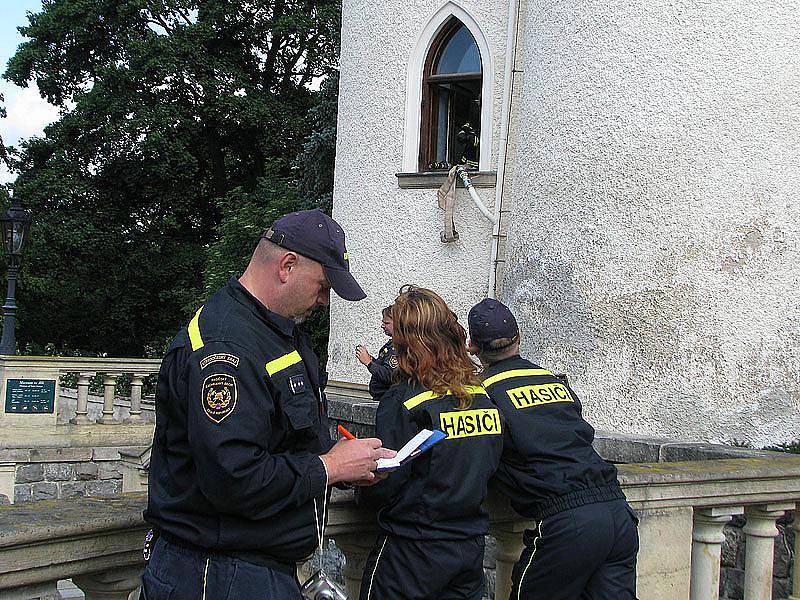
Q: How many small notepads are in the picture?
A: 1